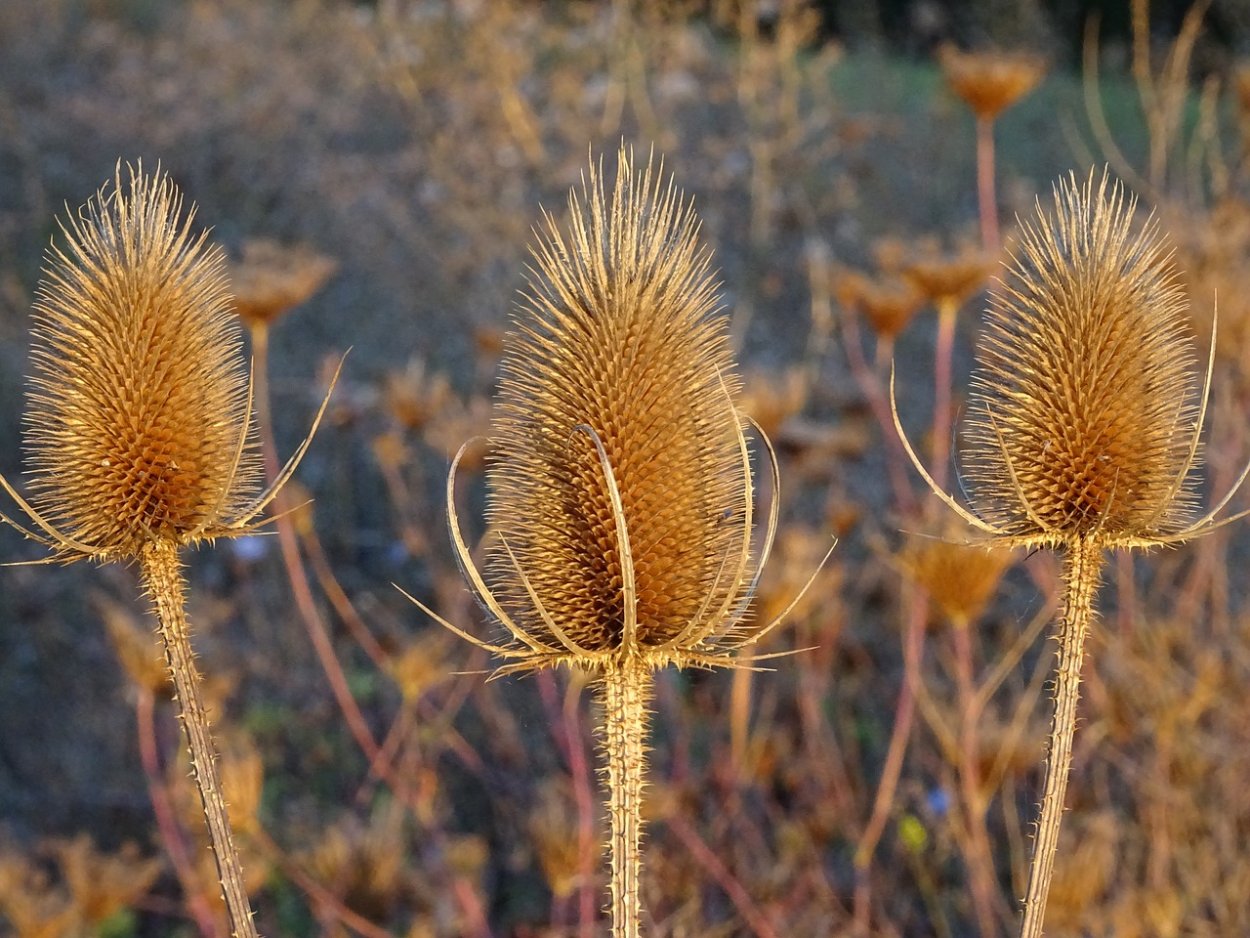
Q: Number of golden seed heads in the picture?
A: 3